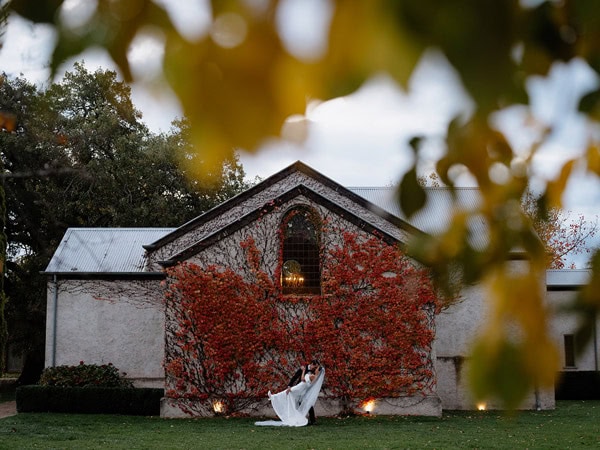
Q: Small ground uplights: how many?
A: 3